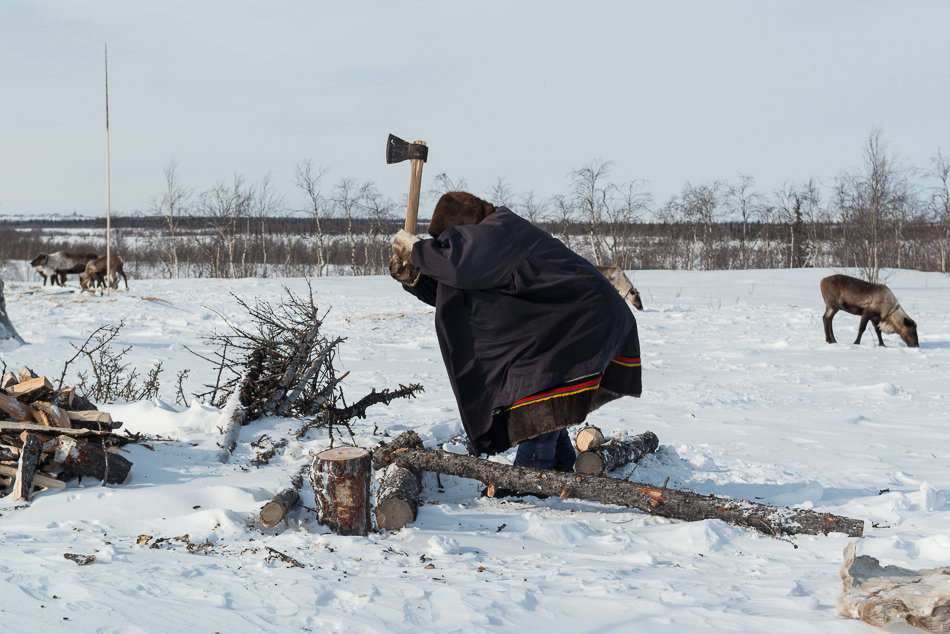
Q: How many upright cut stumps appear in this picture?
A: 1